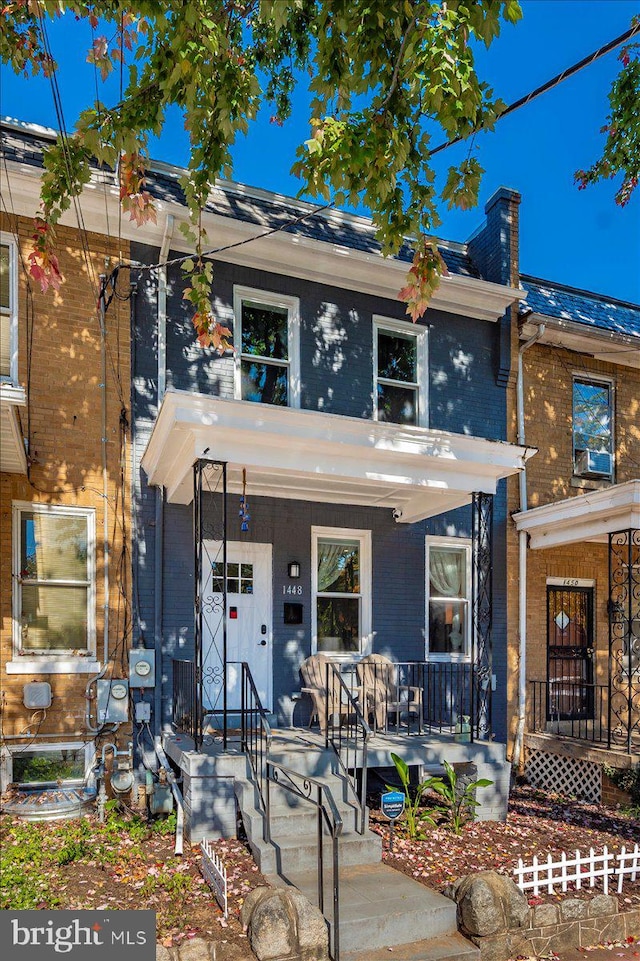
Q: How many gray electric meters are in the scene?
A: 2